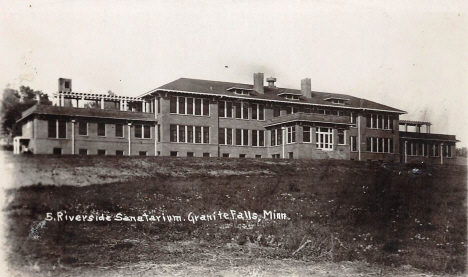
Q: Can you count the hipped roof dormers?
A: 3